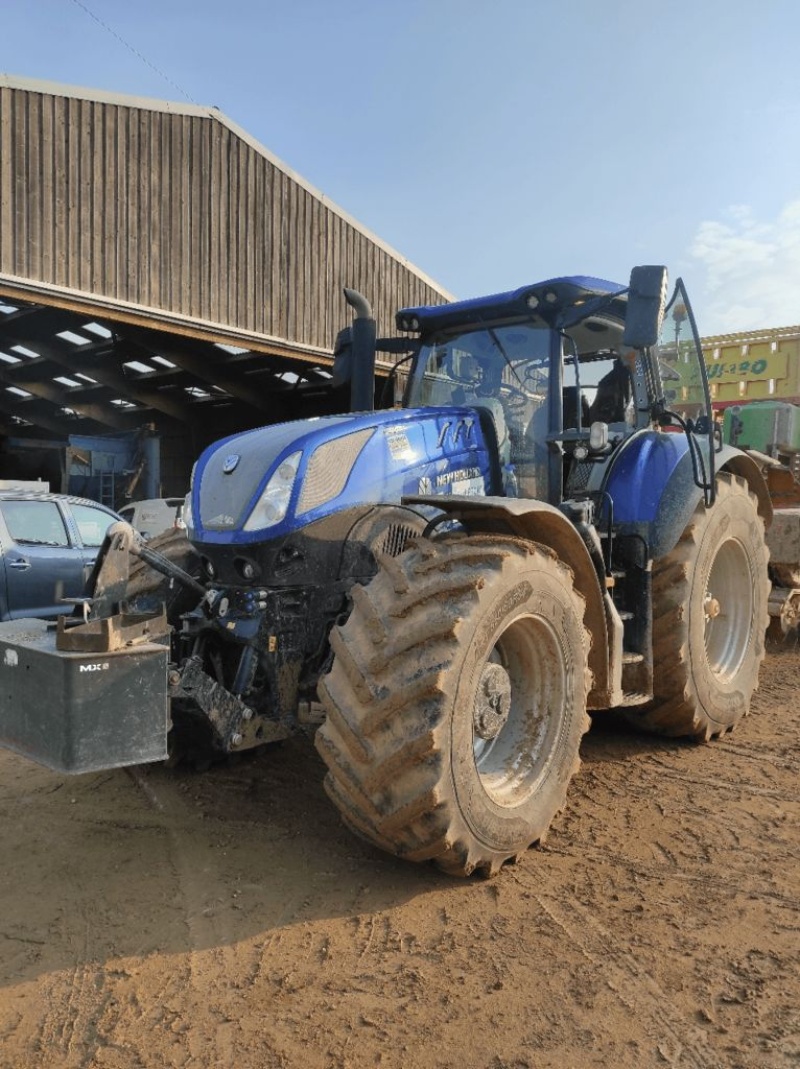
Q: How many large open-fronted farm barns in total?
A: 1